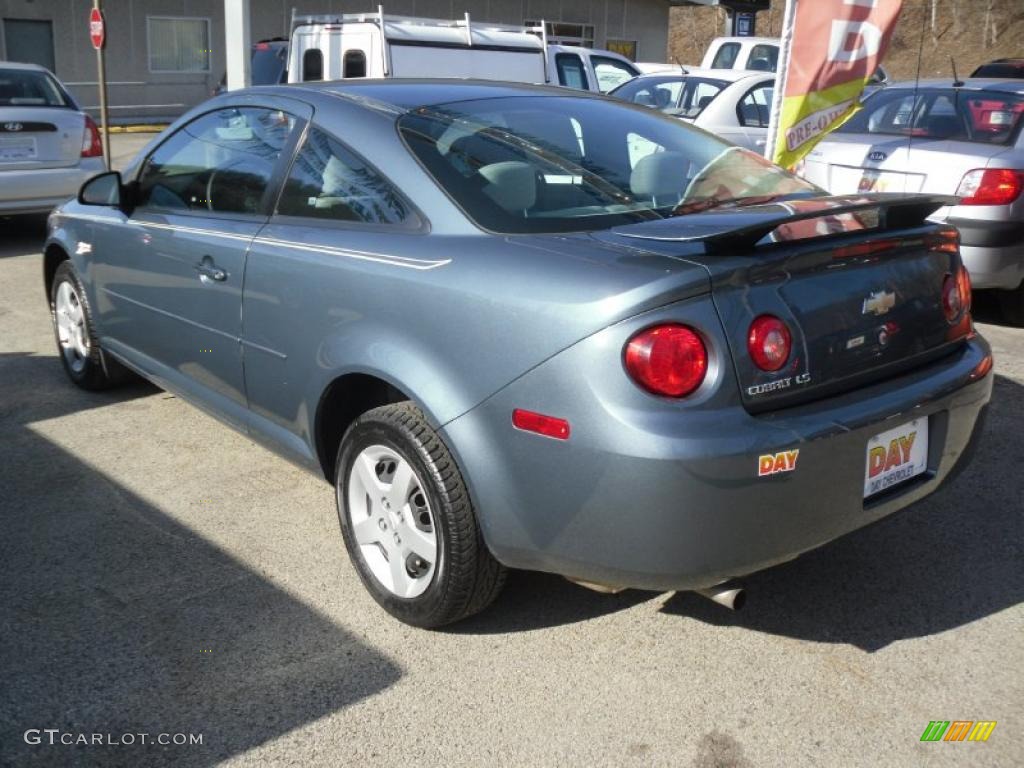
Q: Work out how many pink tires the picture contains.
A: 0